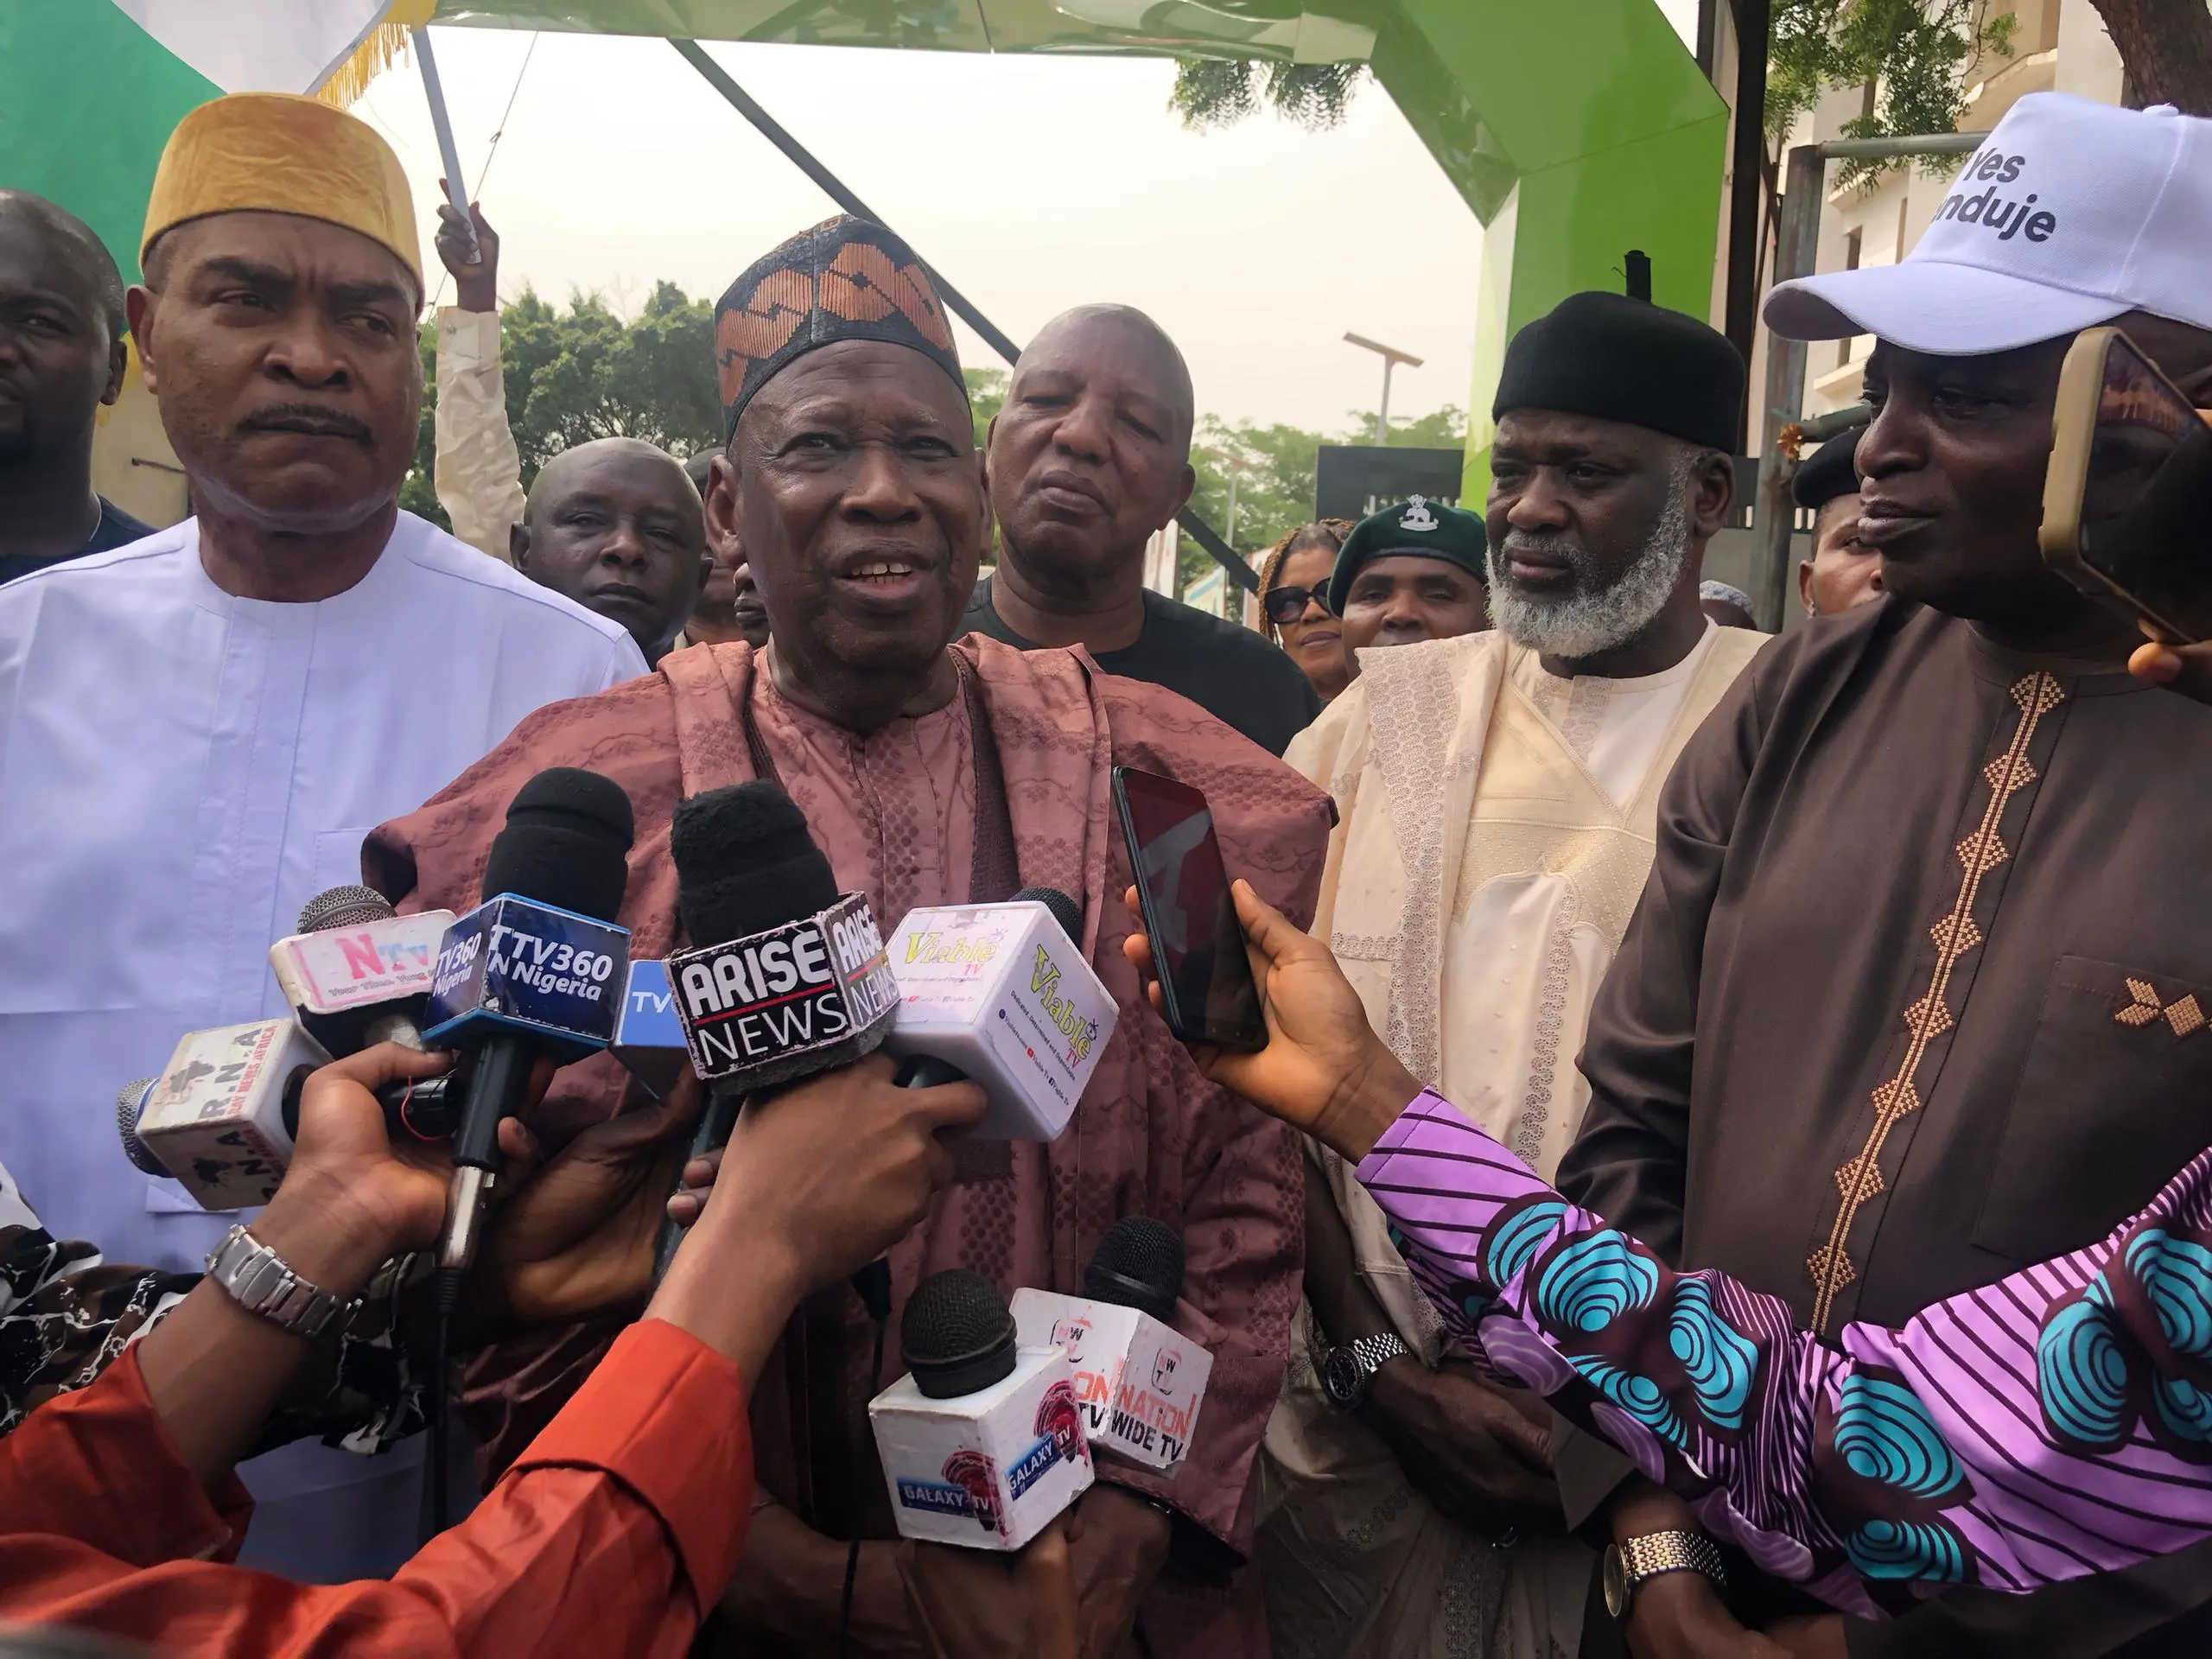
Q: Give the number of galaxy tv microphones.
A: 1